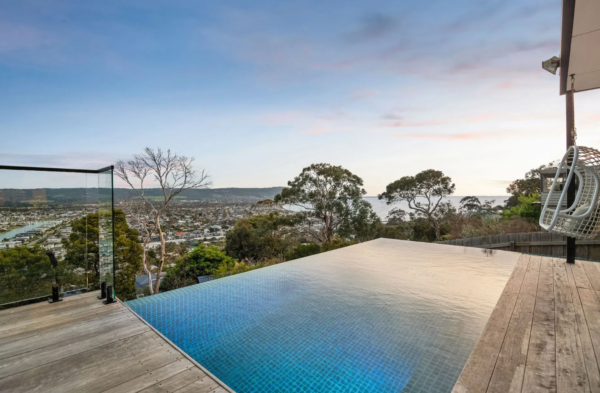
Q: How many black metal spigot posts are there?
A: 3